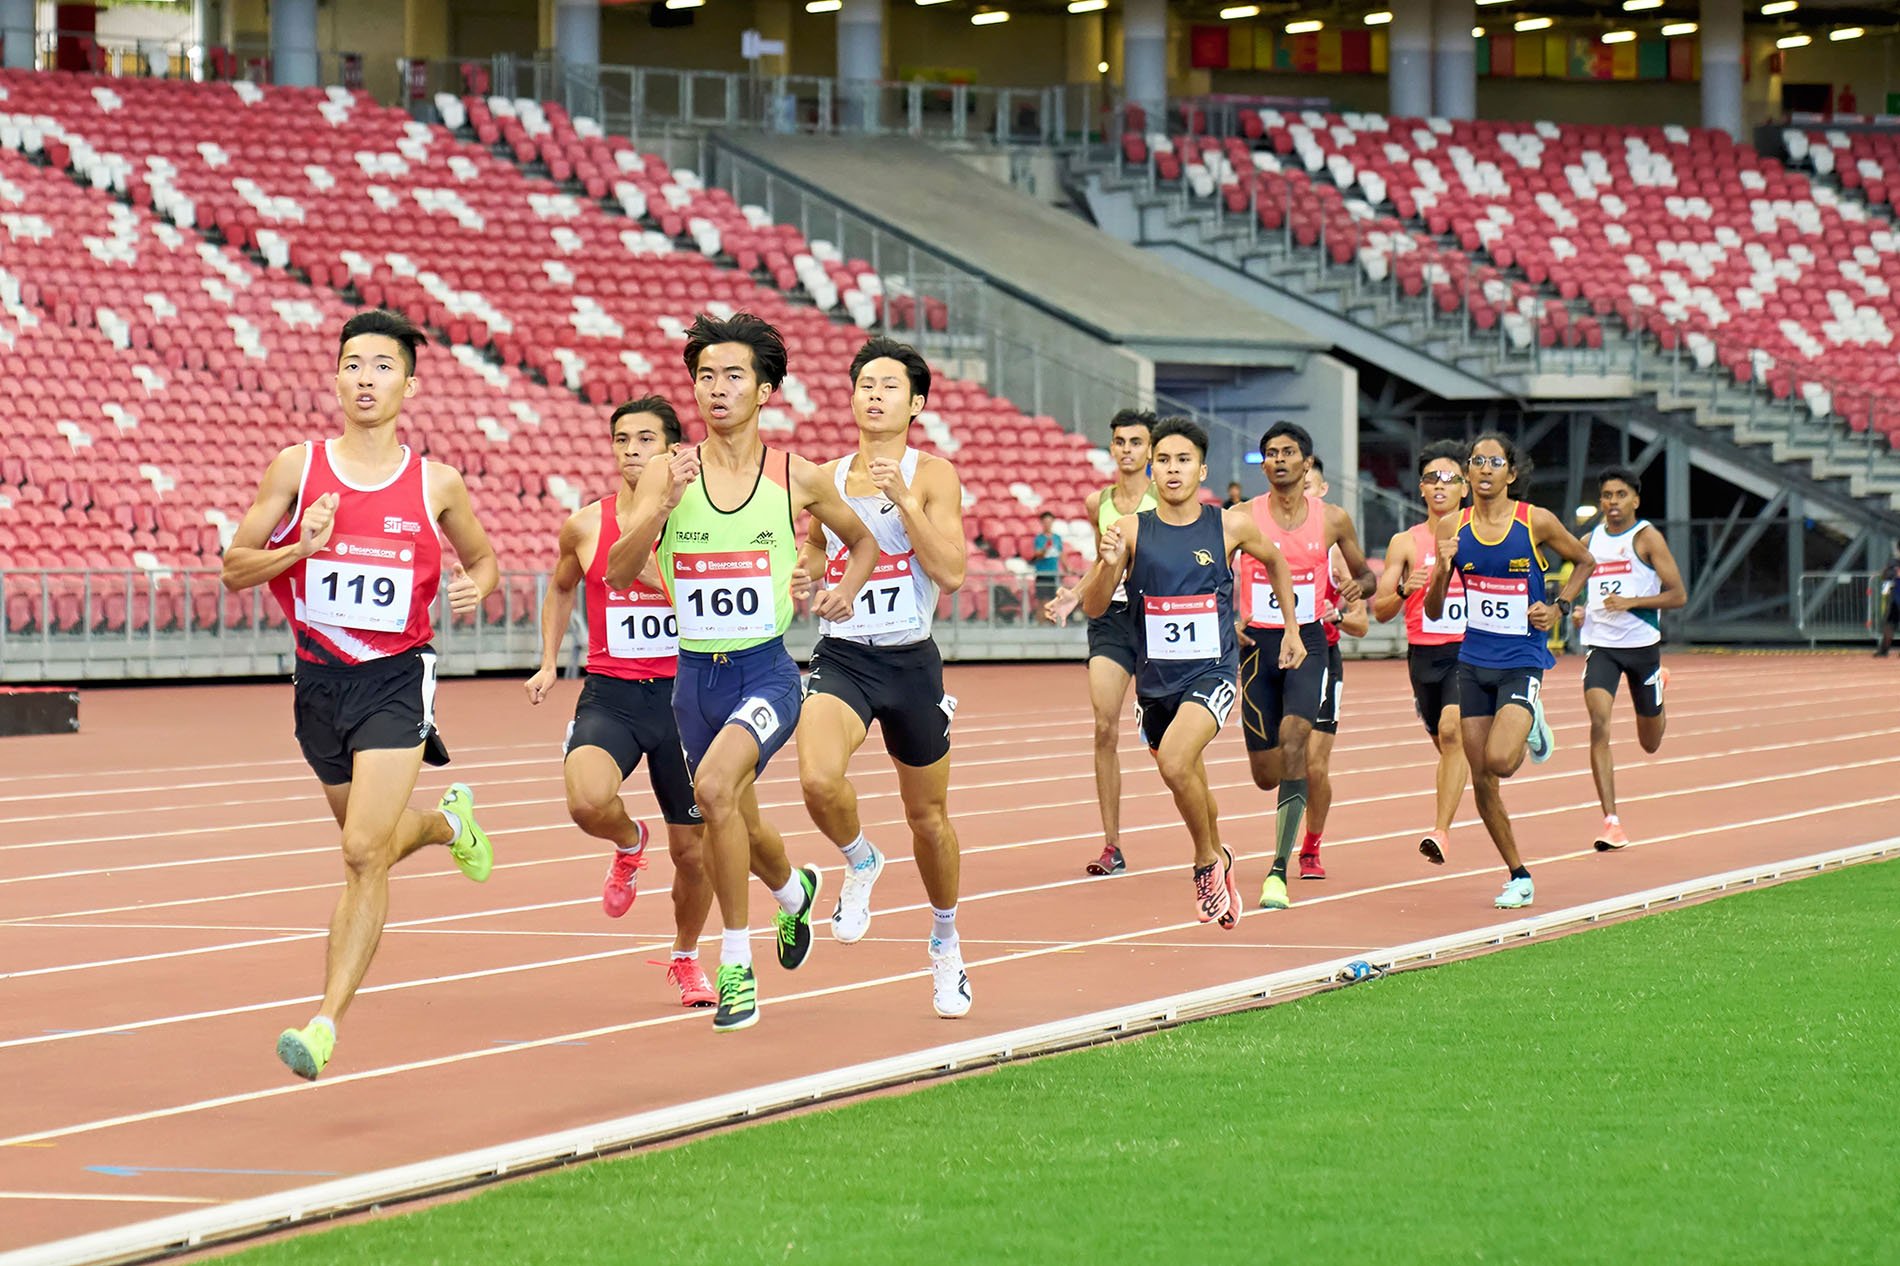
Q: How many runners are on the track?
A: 11